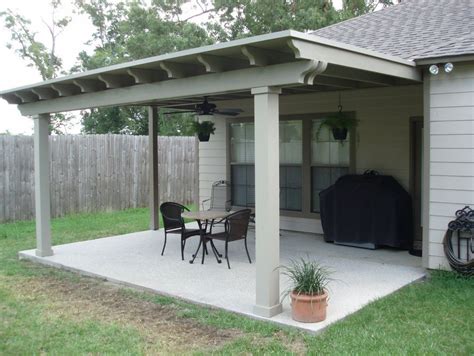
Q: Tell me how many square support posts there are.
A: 3